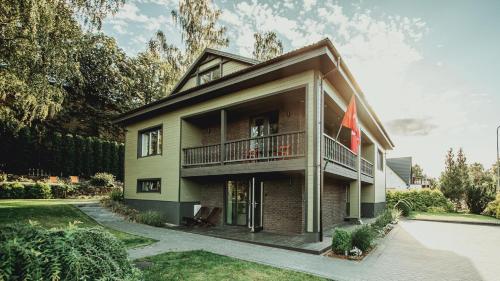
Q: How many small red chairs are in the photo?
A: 2